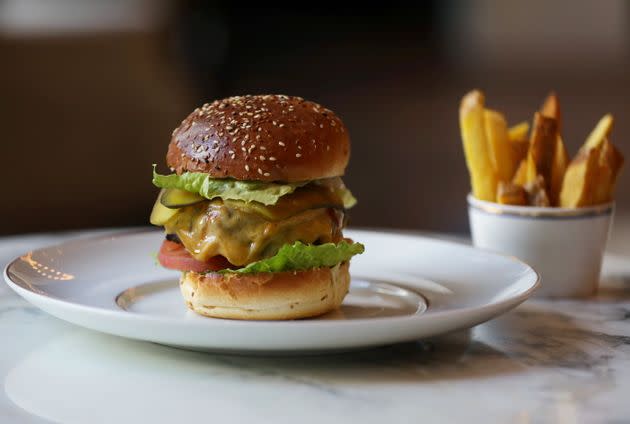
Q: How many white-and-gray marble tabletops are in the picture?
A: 1